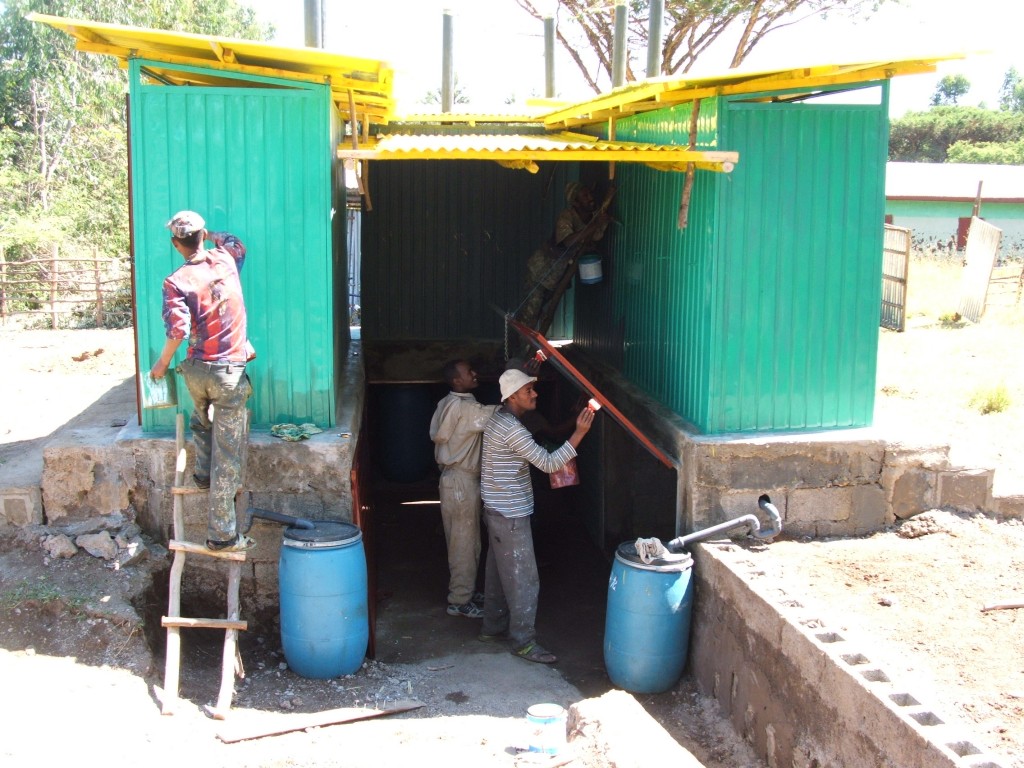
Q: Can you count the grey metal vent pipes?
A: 5